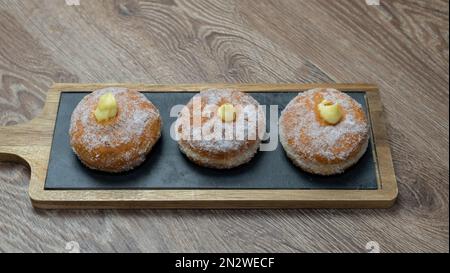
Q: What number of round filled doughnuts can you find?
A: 3